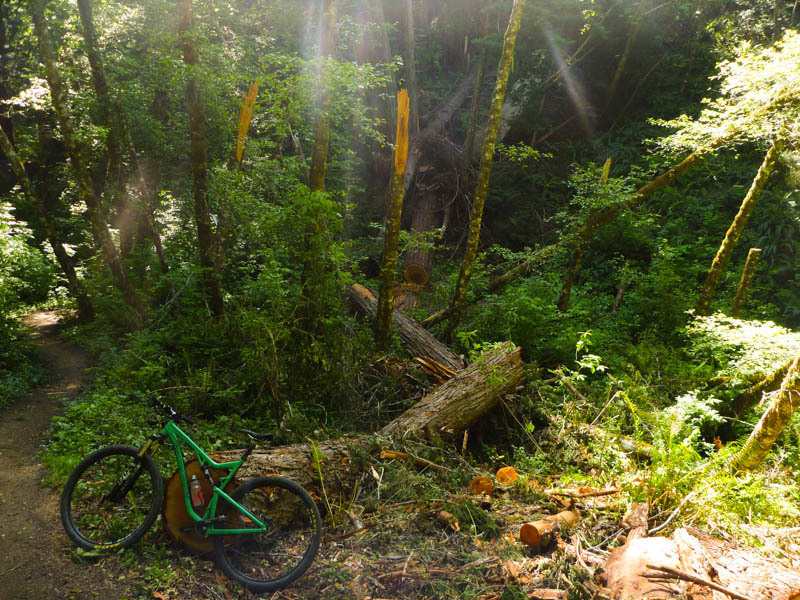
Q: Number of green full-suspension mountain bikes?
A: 1